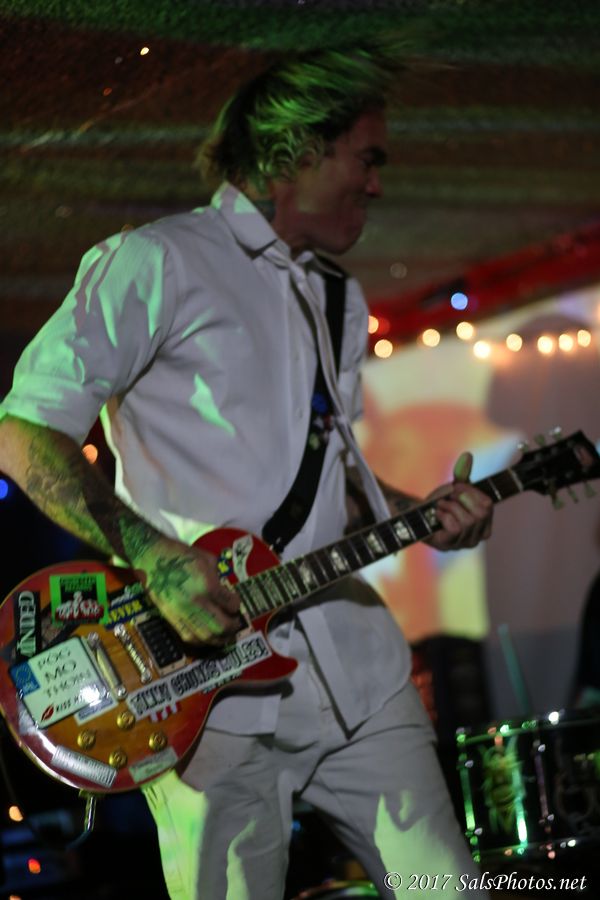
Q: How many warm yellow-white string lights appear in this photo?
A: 9